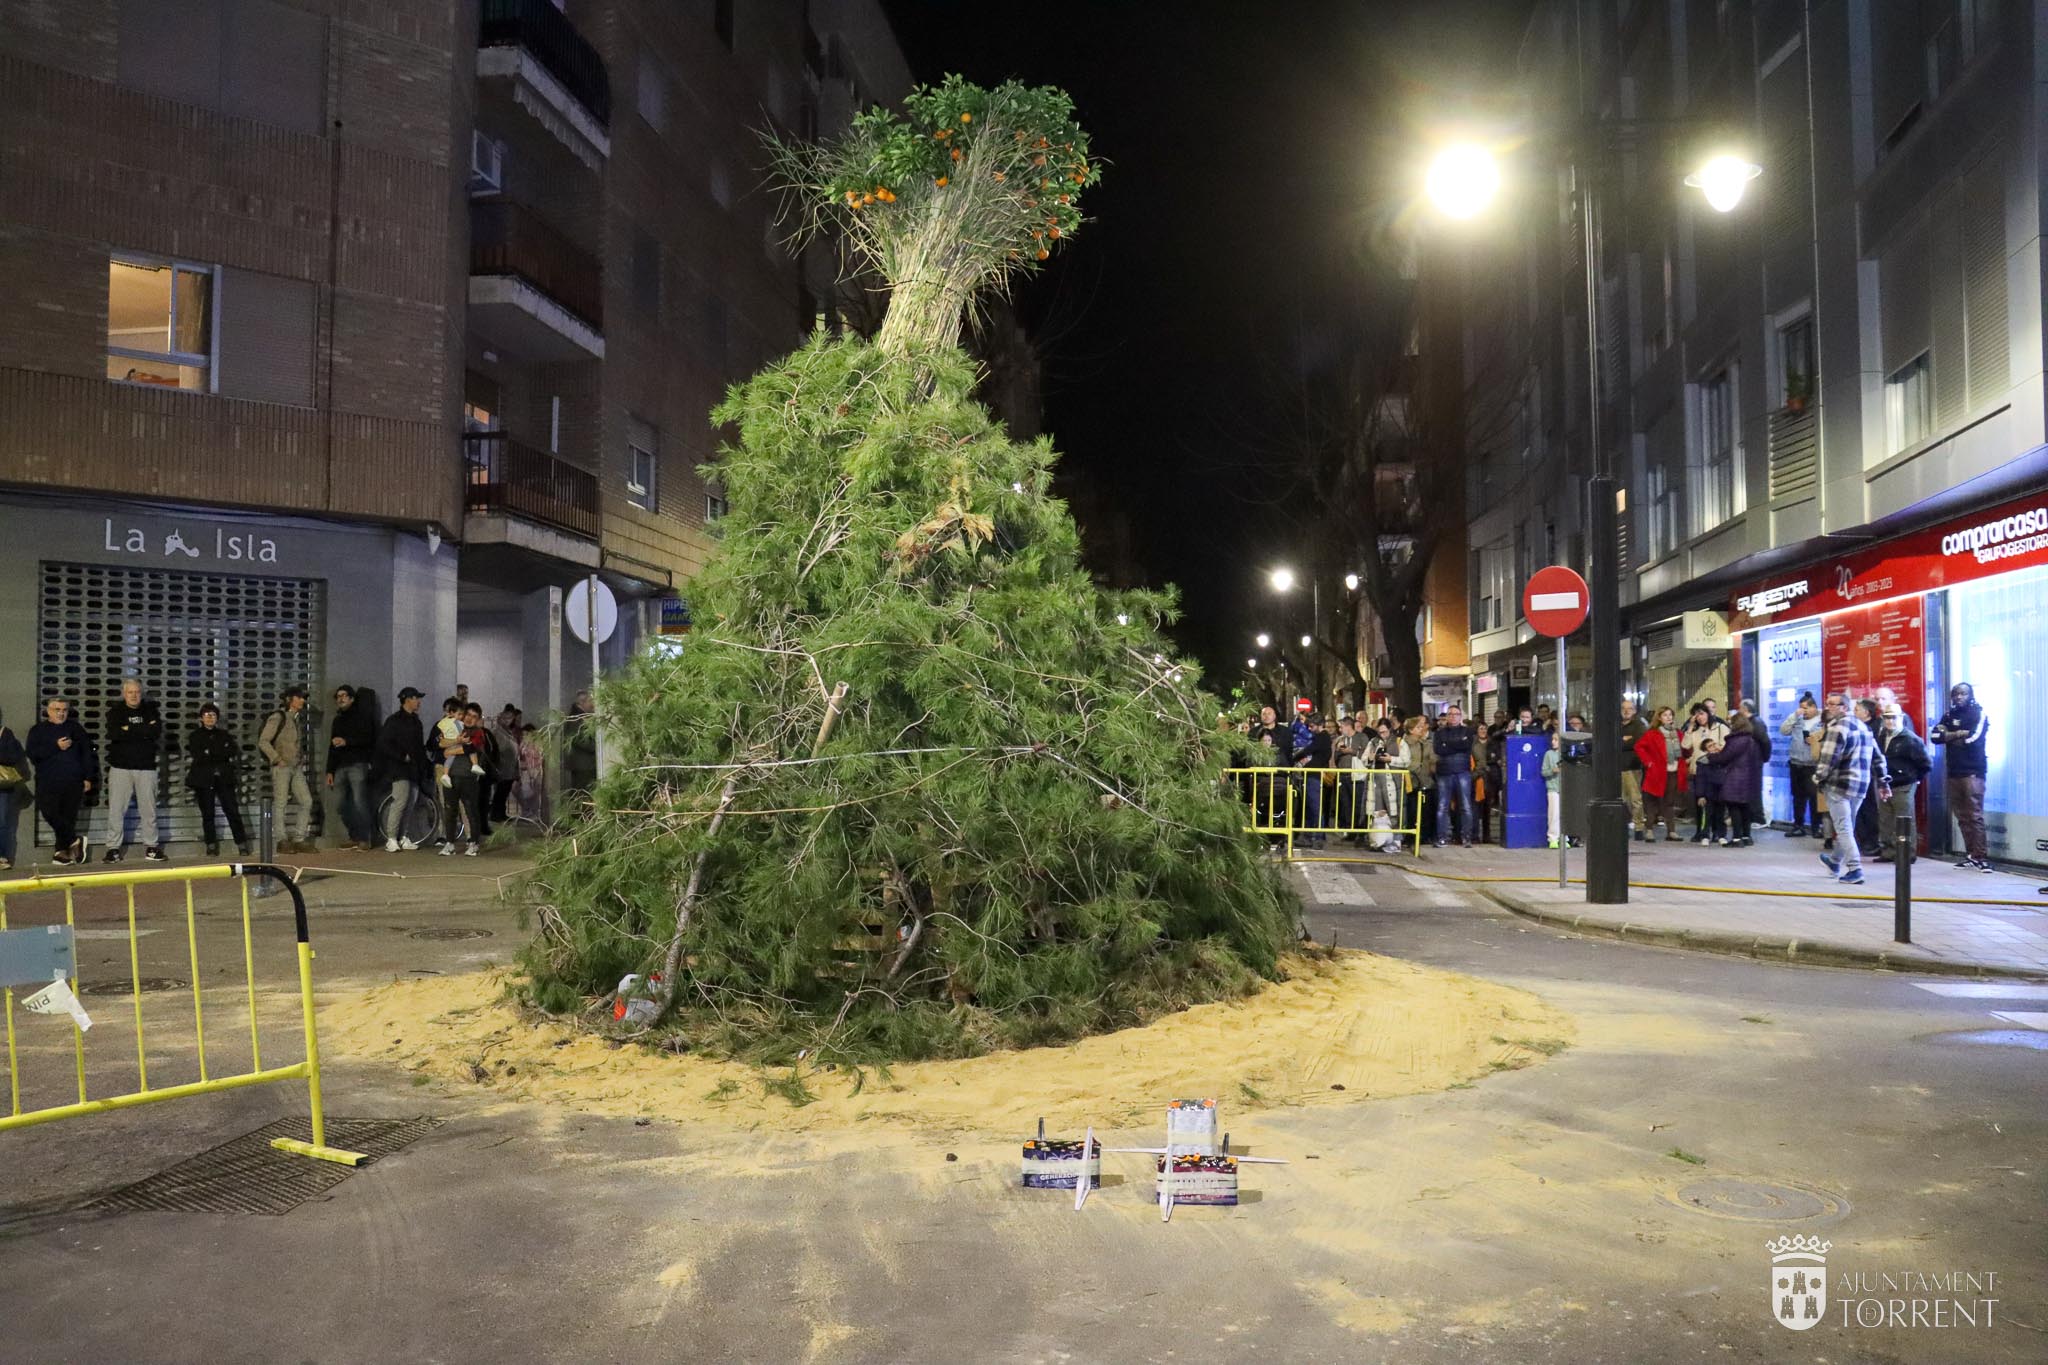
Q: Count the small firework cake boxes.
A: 3